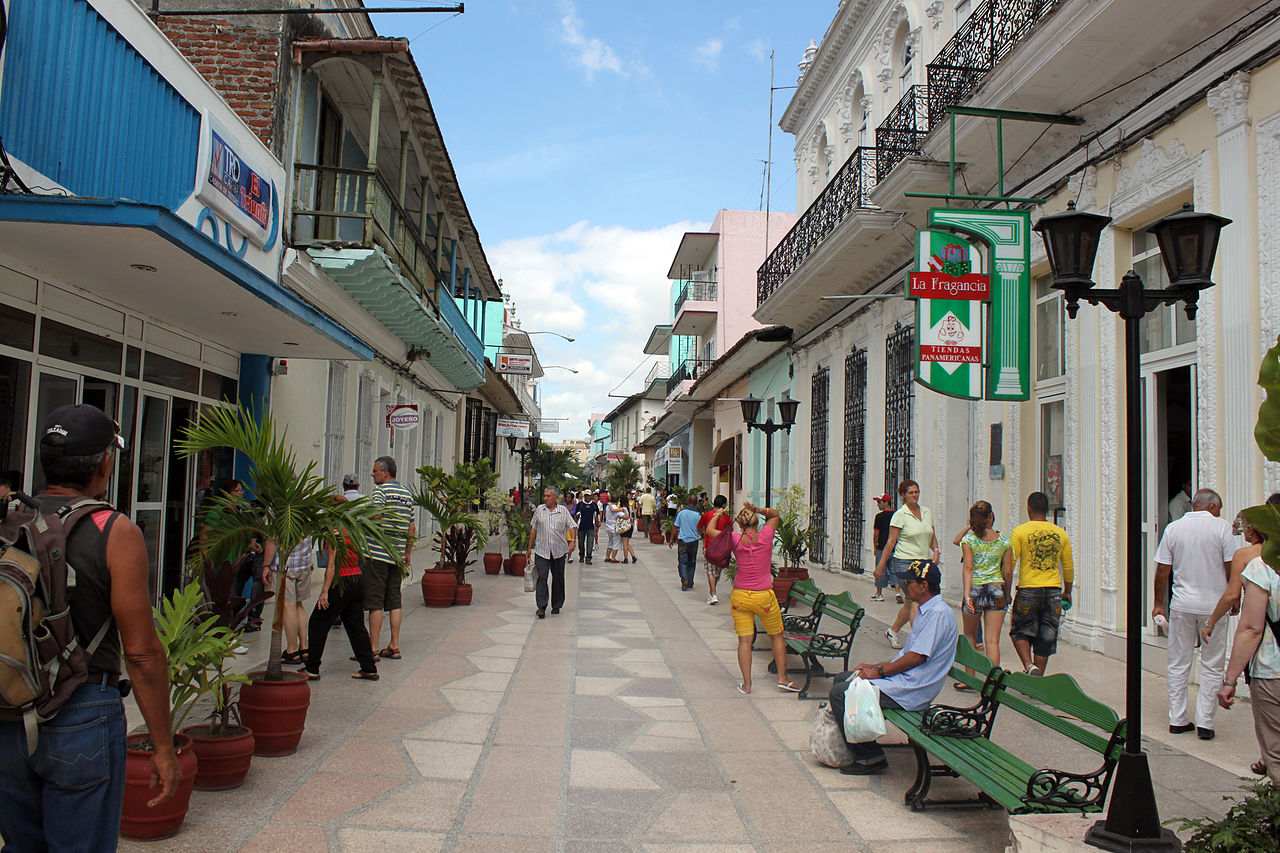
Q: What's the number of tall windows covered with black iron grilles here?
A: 3